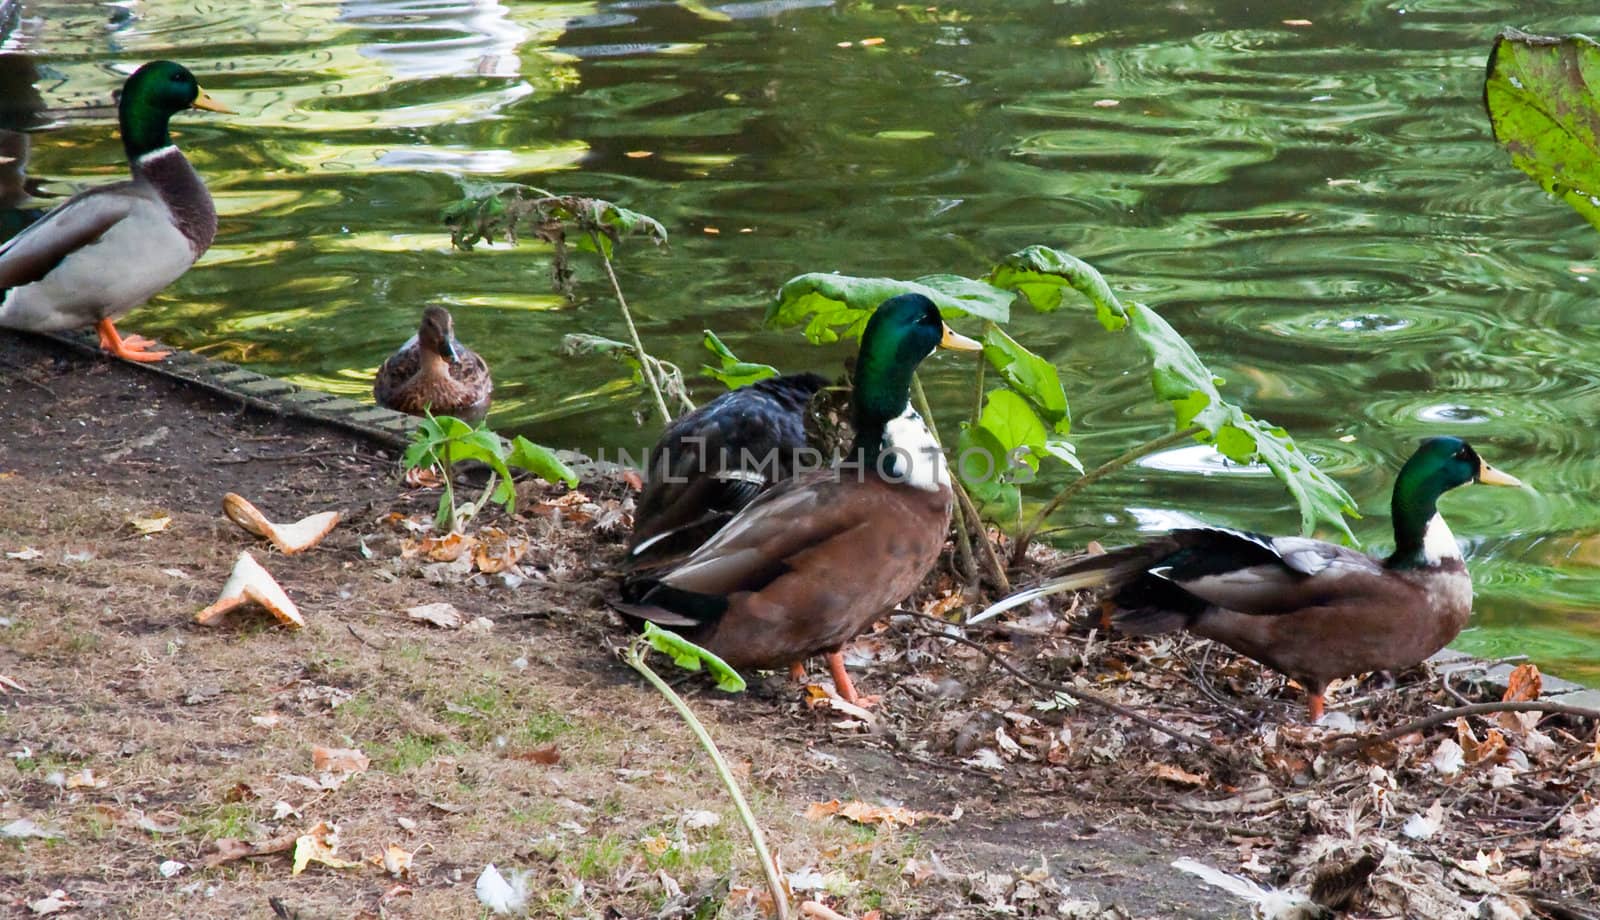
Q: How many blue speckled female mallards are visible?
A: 0